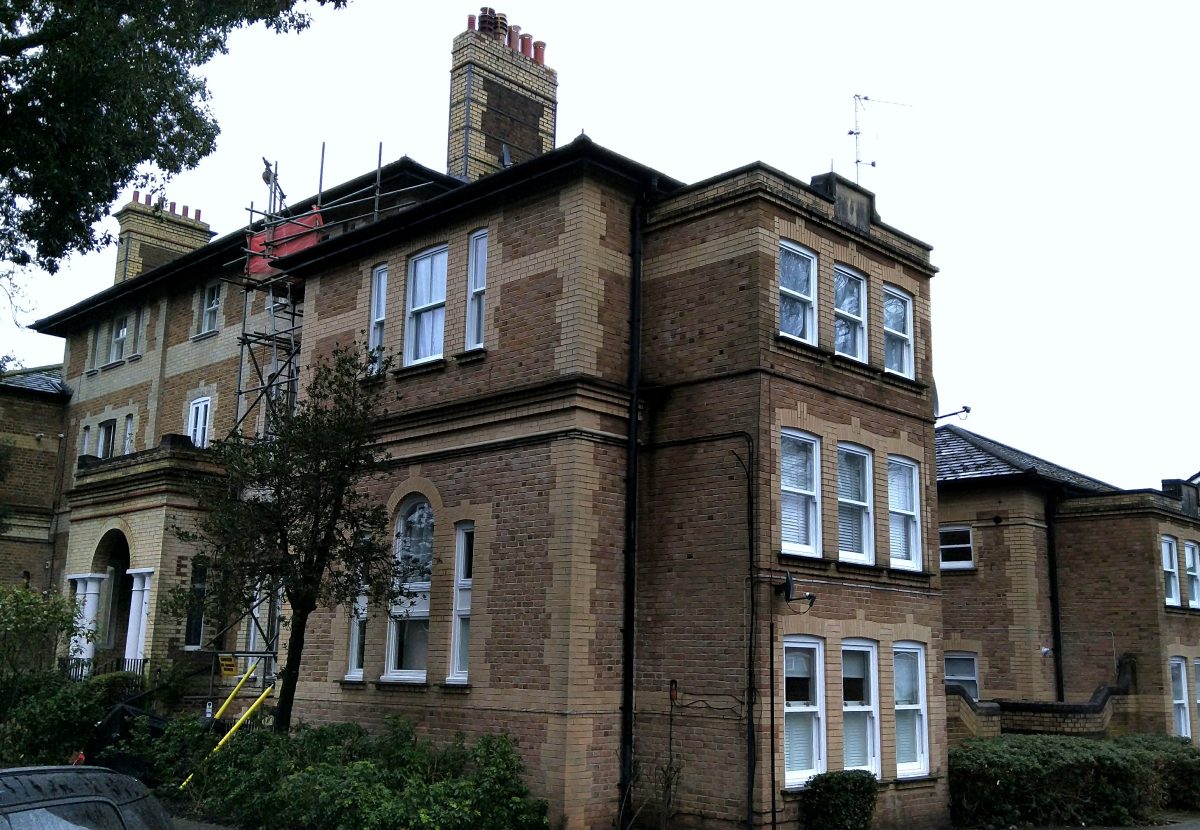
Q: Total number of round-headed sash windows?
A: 1